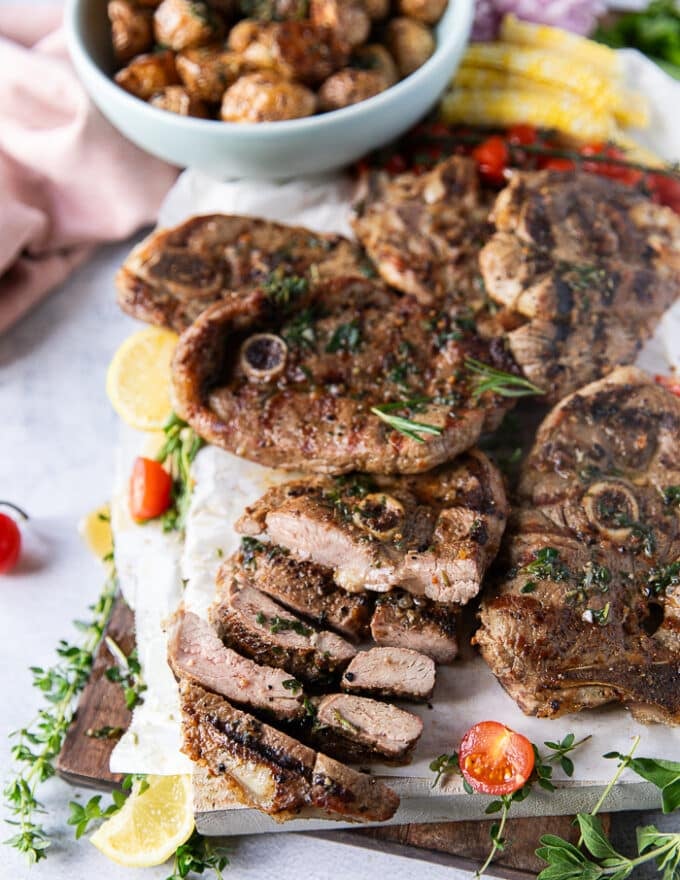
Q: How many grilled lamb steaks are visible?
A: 6